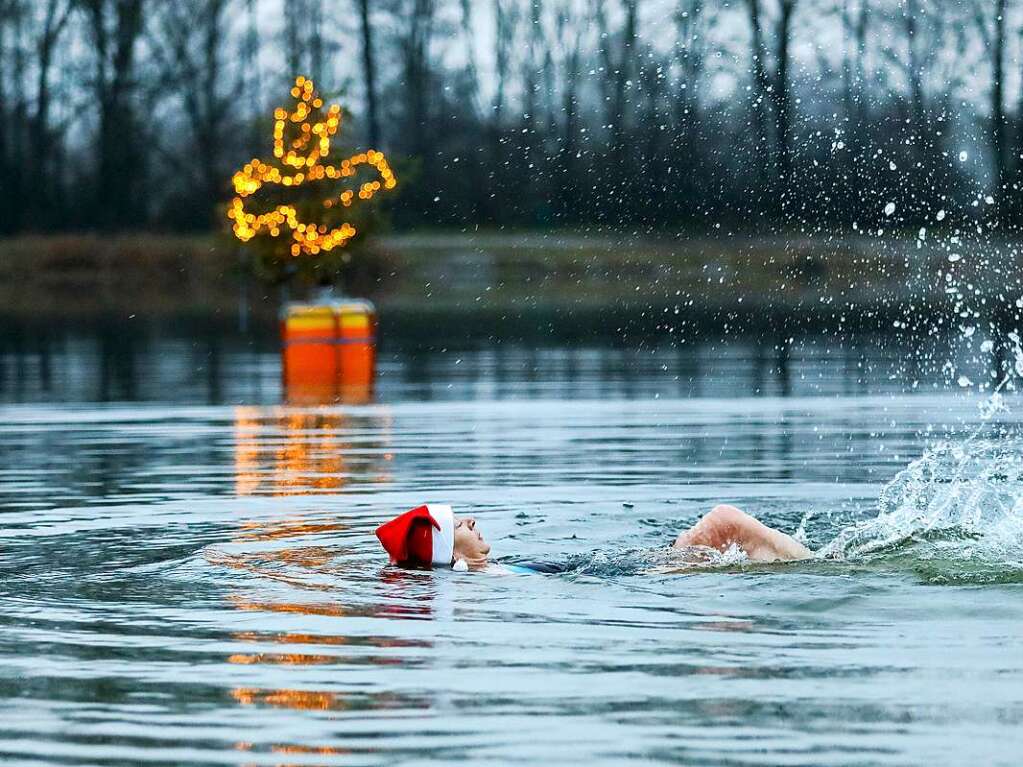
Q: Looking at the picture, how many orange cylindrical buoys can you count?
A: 2